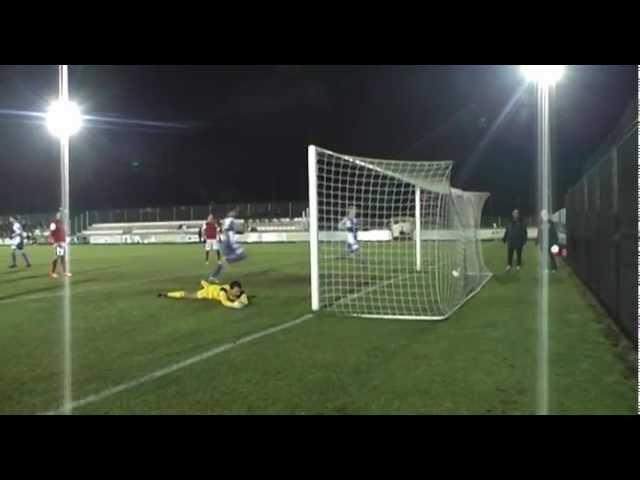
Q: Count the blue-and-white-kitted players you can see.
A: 3